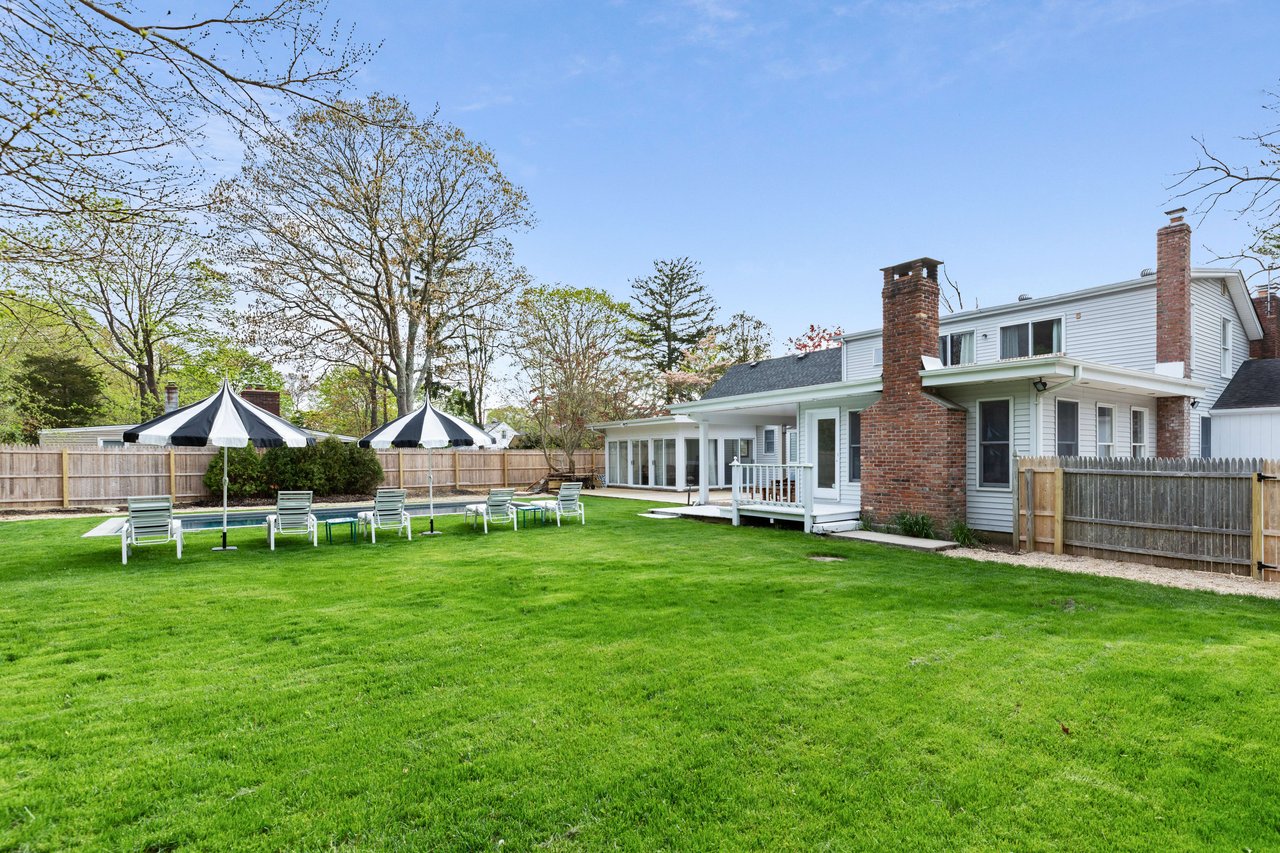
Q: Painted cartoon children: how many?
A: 0